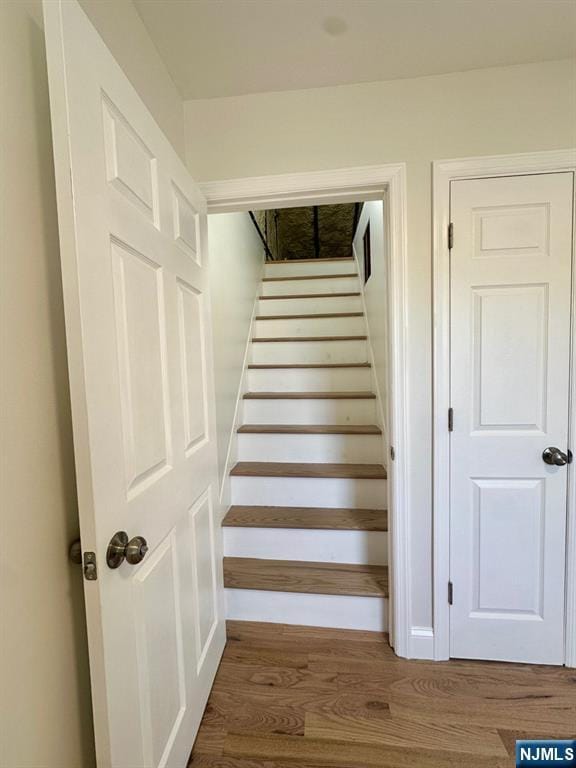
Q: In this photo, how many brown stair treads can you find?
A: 11